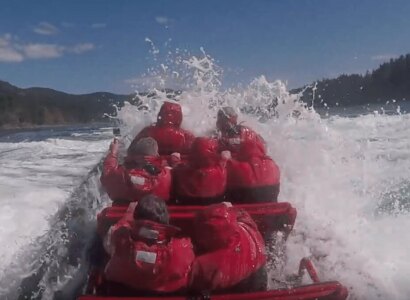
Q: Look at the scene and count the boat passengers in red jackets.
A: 7